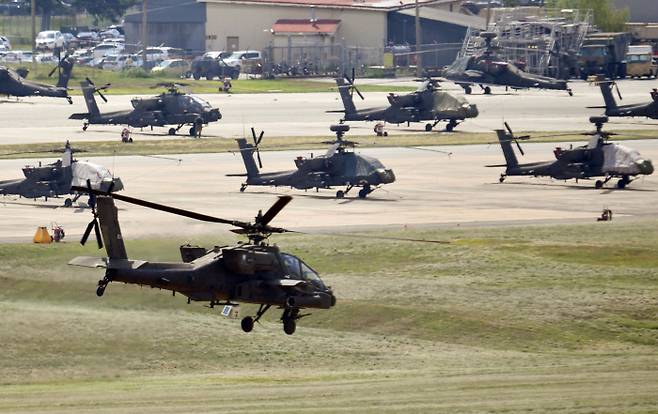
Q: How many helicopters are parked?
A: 8